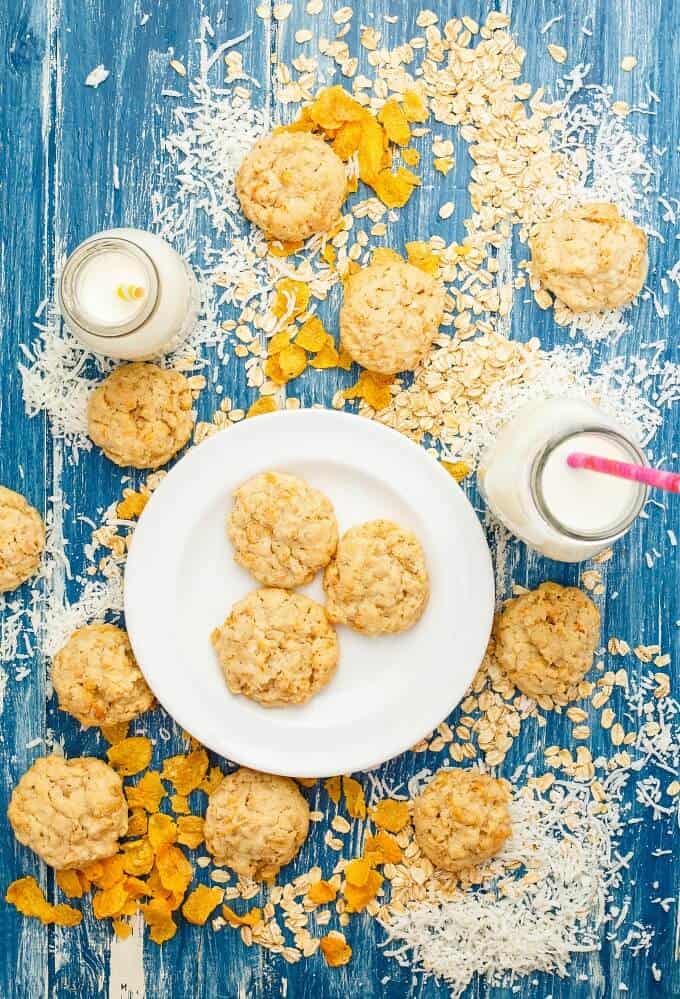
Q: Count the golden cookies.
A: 13